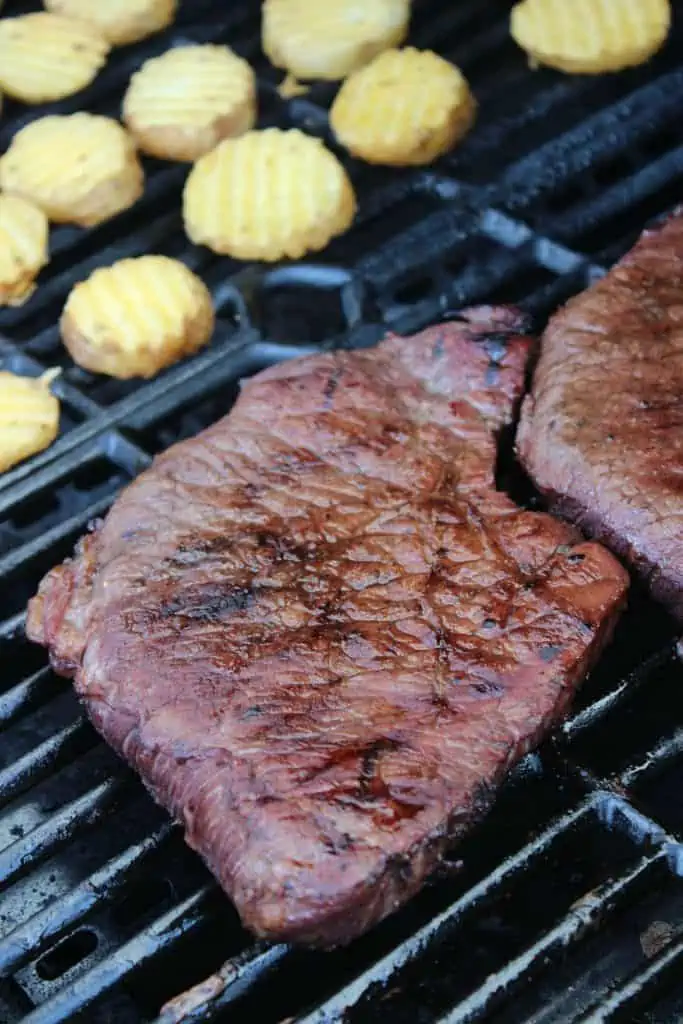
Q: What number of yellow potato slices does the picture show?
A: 11